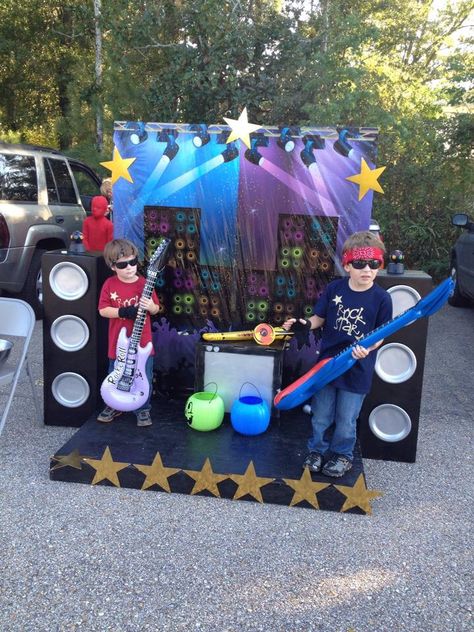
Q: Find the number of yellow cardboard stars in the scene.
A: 10